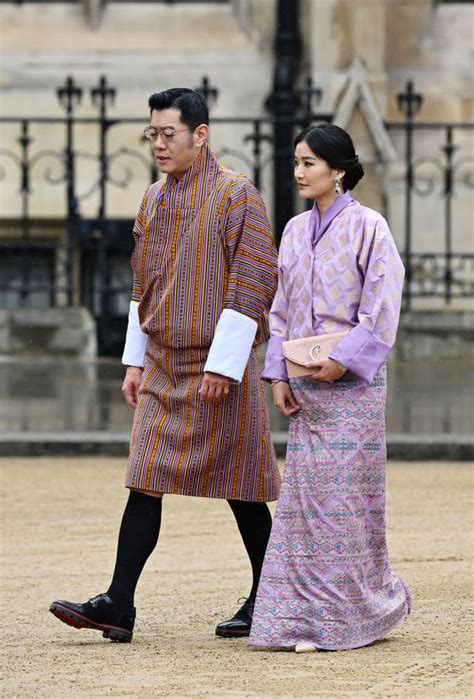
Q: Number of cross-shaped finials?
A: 5